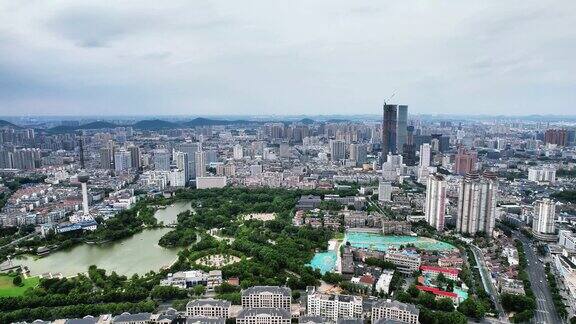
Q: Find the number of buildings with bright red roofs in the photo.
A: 2